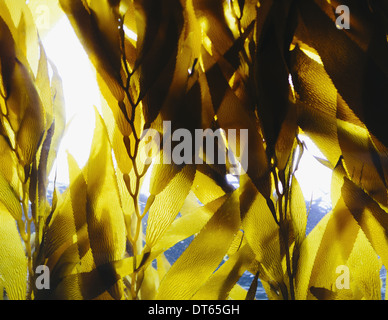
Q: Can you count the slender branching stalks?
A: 3